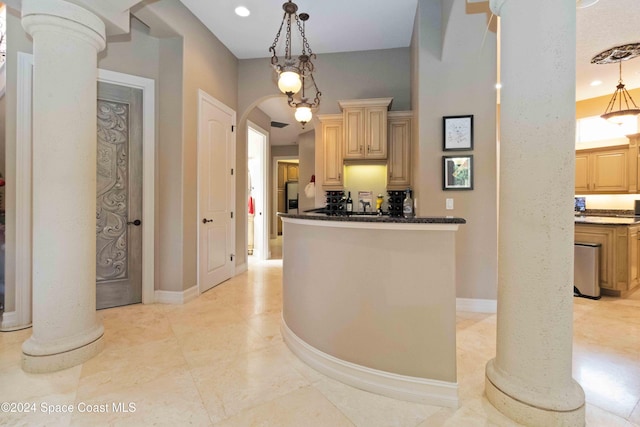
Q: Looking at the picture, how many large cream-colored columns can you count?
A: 2